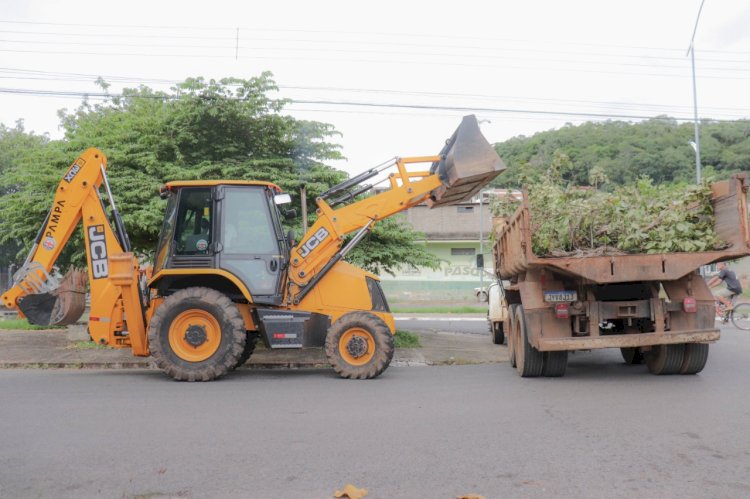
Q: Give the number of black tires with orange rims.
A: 2